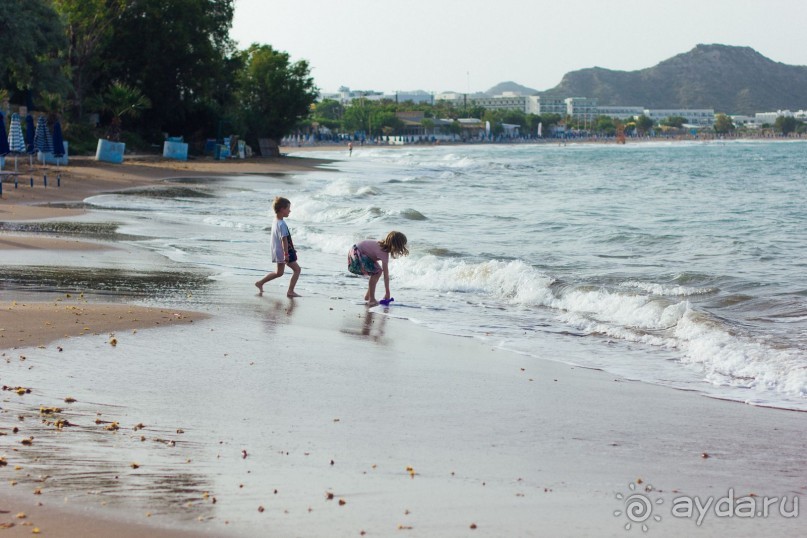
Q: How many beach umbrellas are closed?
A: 5